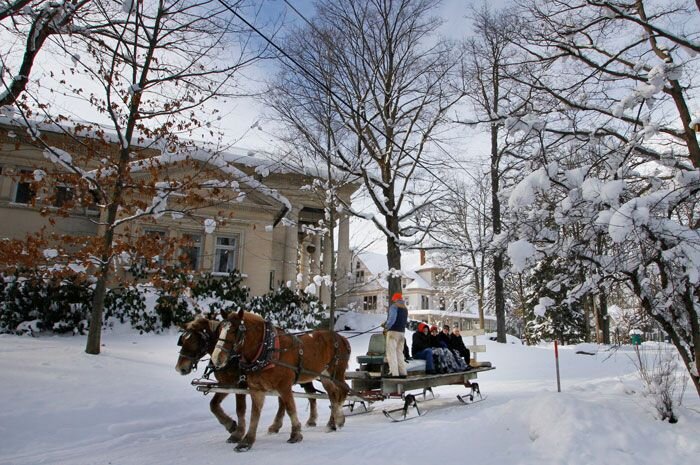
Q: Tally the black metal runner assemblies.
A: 4